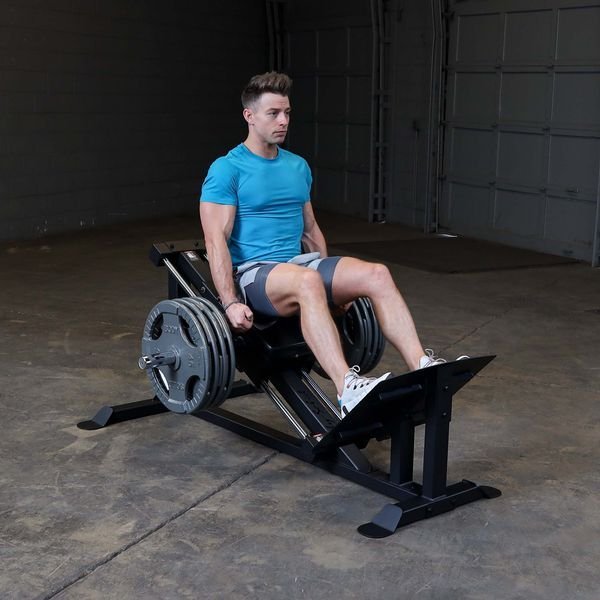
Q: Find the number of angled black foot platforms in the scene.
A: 1